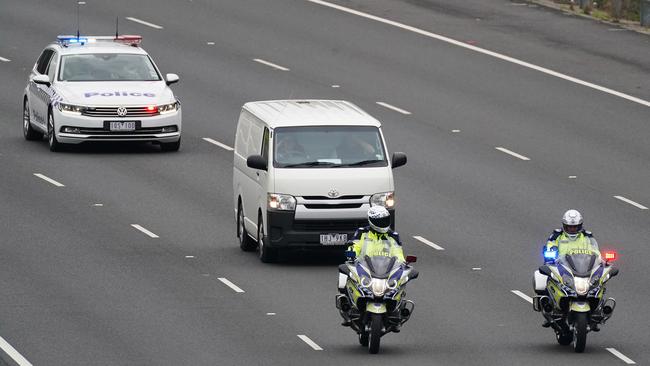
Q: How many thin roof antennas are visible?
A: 2